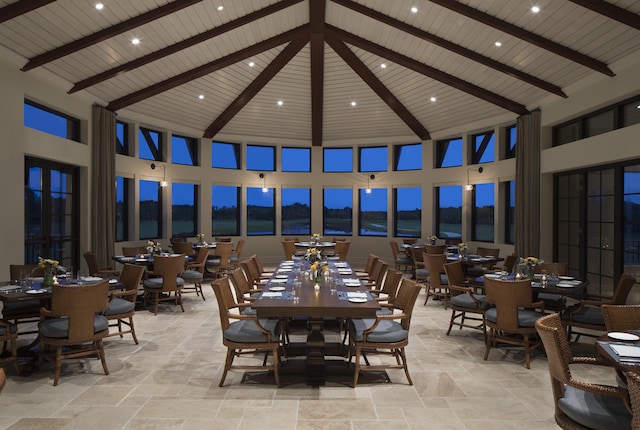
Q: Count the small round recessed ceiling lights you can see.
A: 12